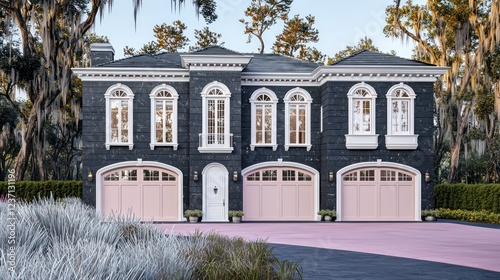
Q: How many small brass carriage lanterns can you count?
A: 5